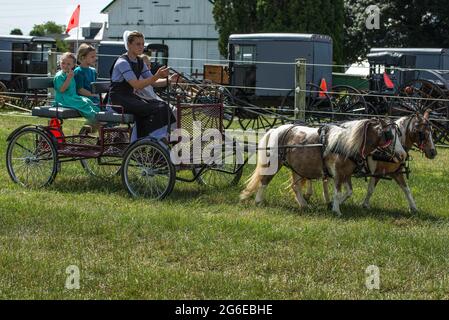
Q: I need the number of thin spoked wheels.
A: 4